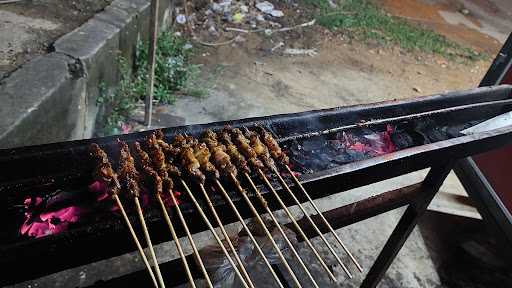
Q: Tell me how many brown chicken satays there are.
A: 12